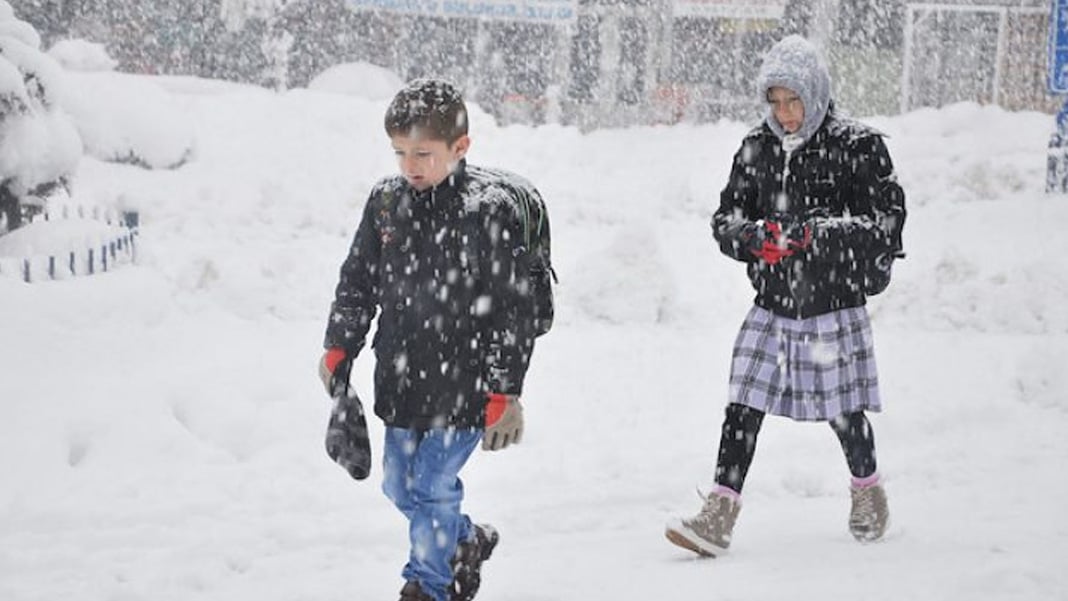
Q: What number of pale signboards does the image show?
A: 2